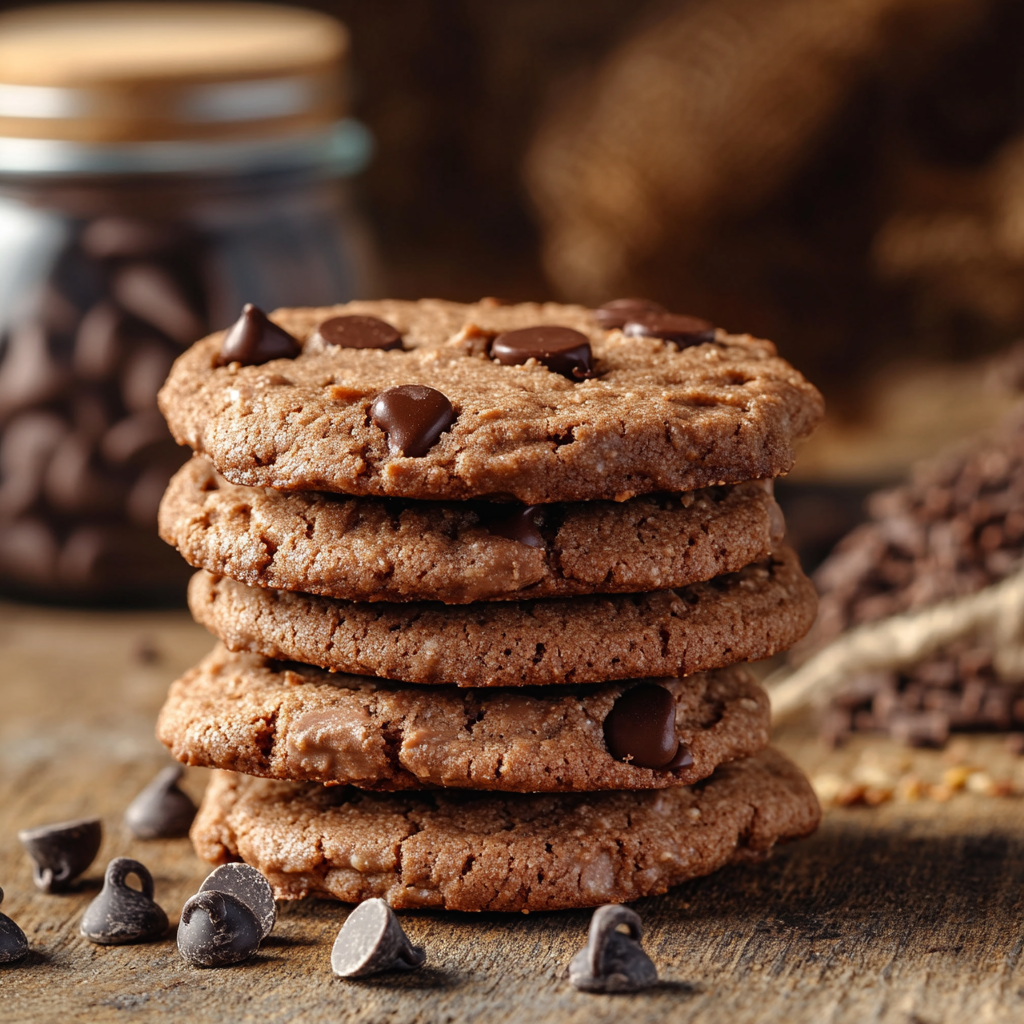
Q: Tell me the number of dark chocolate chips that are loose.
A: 8